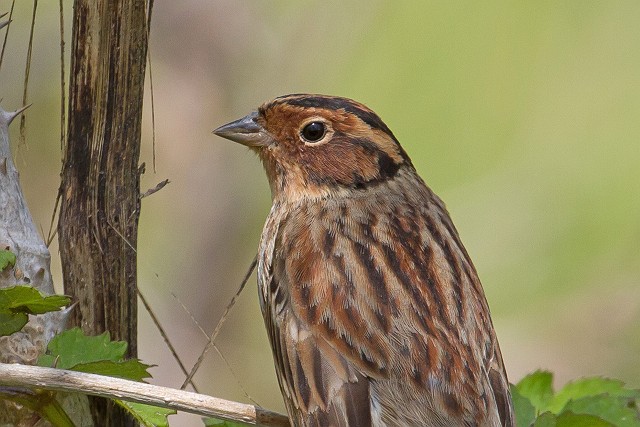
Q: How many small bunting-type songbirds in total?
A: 1